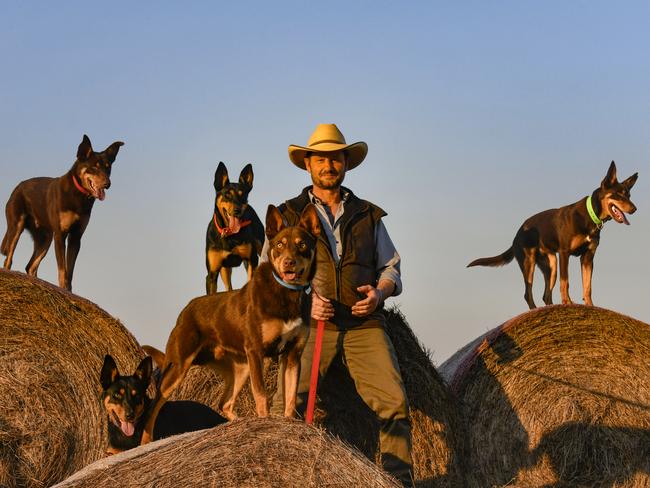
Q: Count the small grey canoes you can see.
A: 0